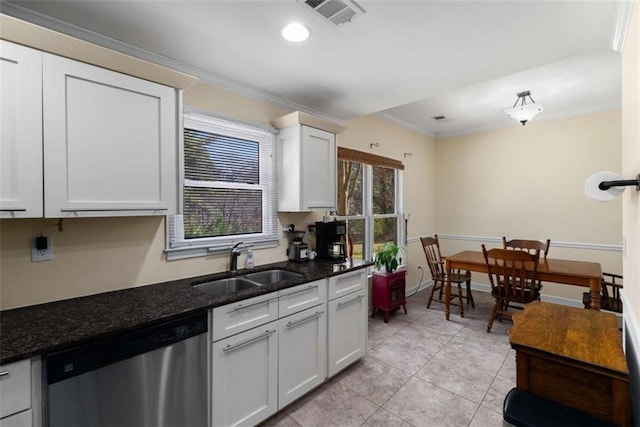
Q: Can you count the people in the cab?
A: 0